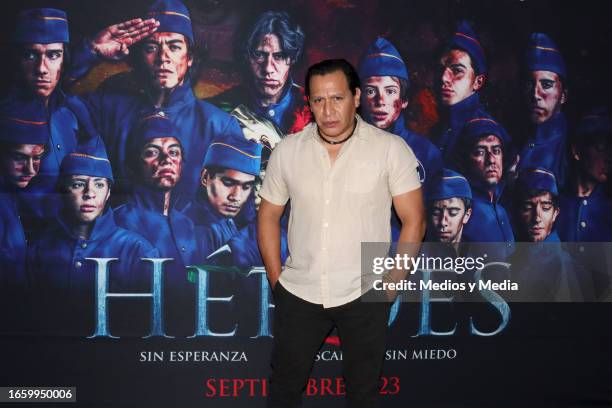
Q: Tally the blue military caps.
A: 13